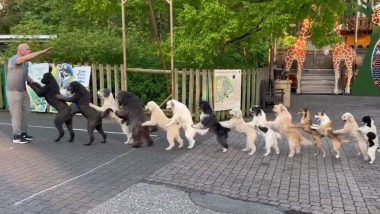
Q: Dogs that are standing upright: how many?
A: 14